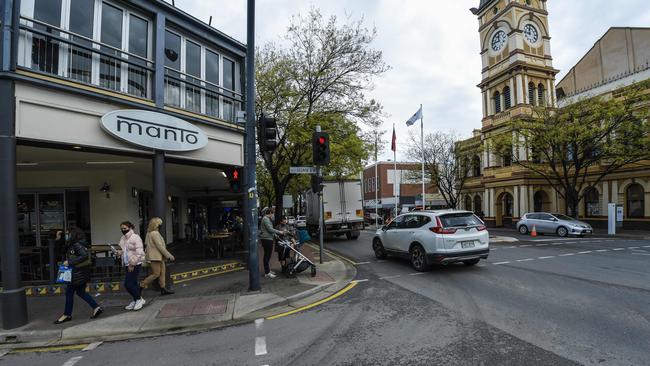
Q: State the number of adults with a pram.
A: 2